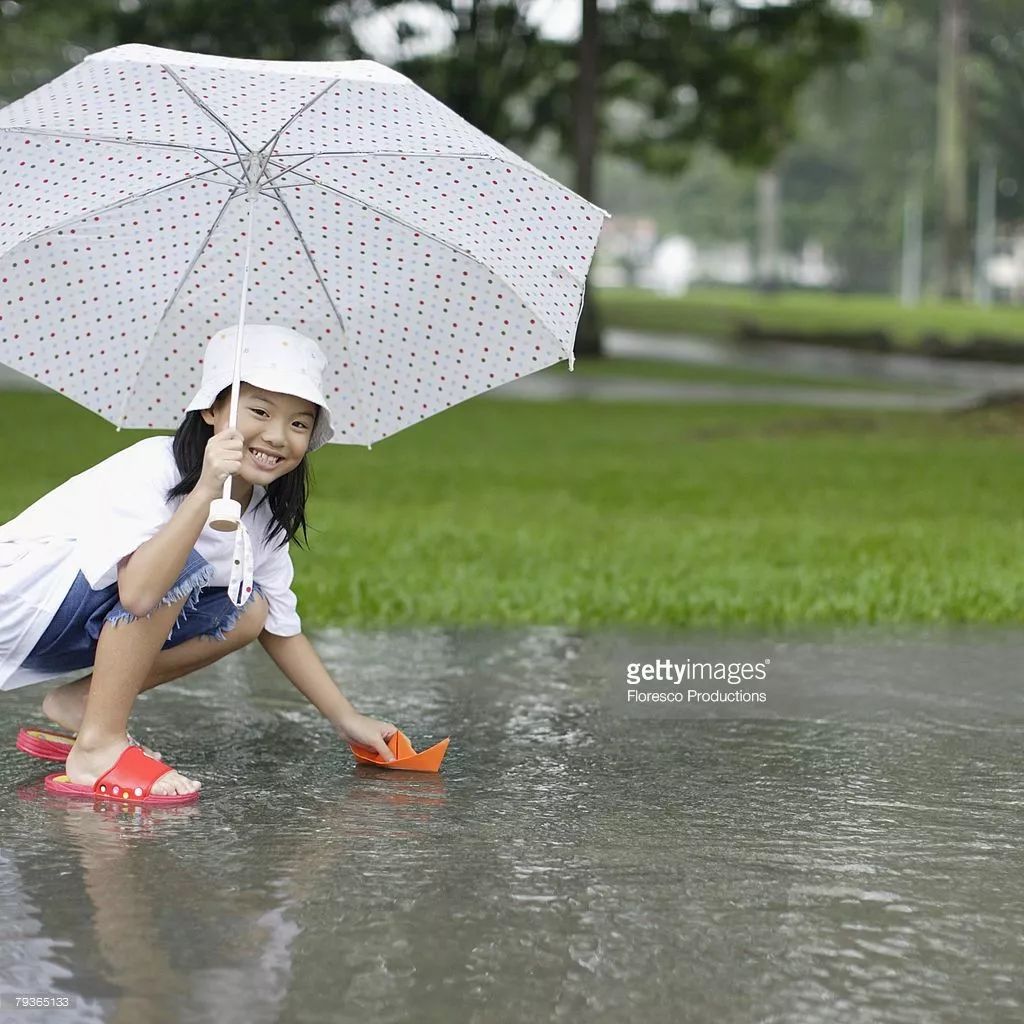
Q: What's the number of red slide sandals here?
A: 2